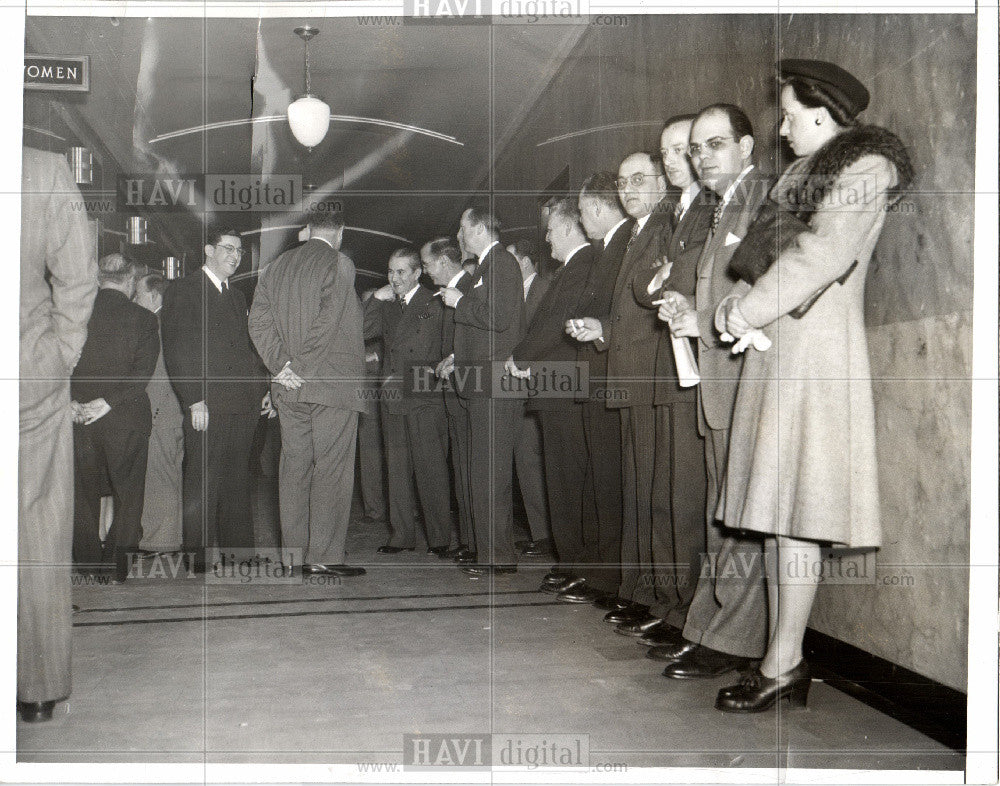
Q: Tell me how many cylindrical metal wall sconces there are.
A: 3